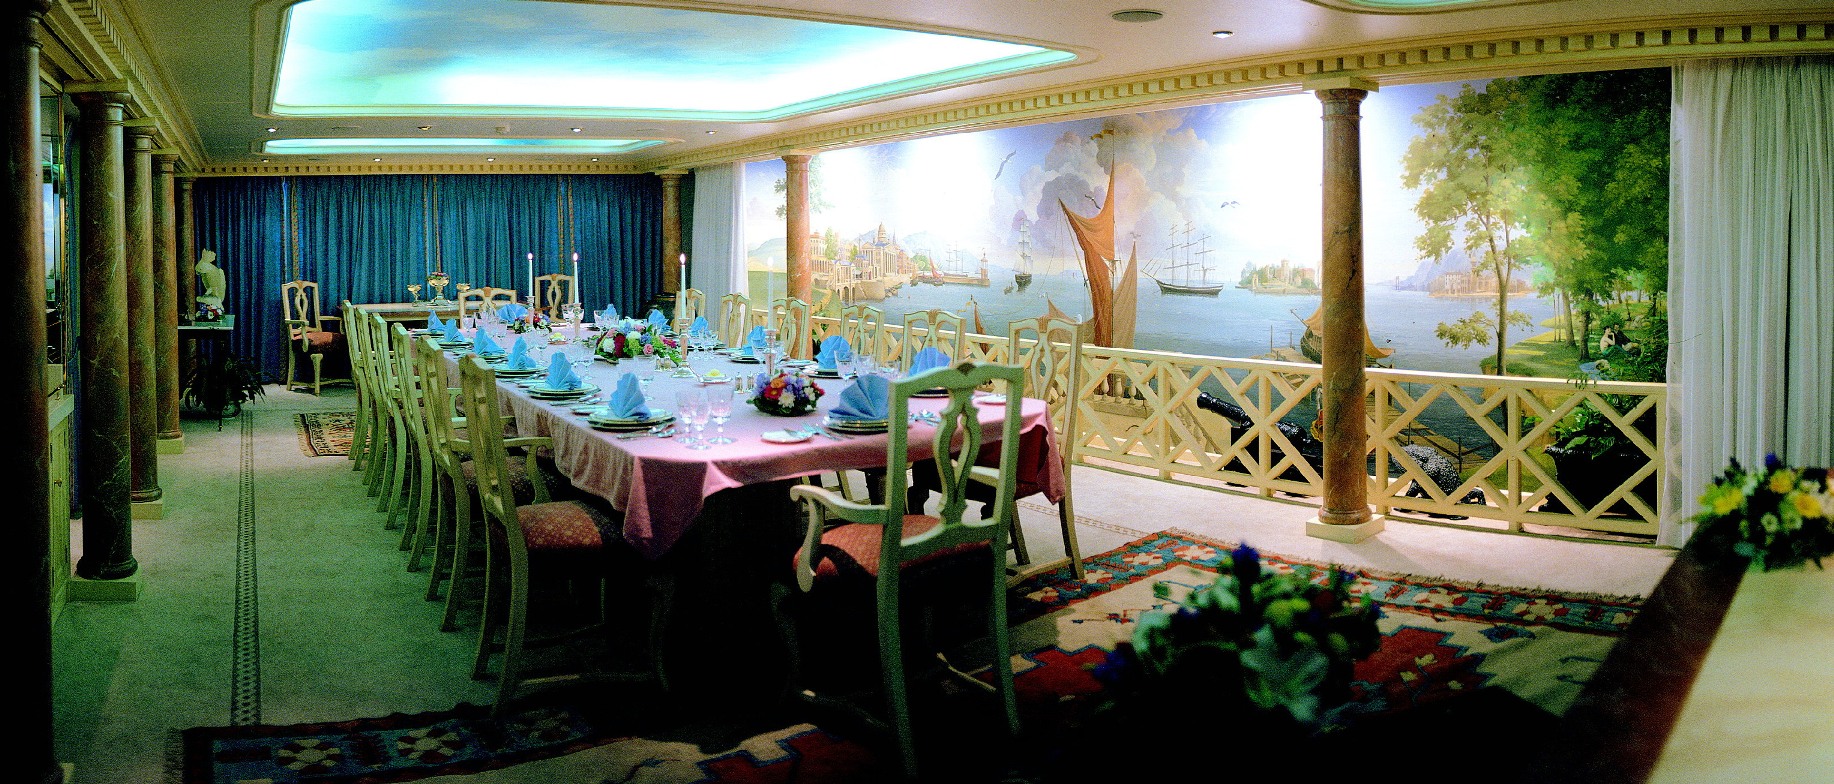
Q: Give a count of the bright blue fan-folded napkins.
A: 14